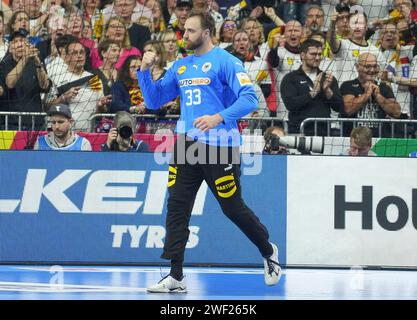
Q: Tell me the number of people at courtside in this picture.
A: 4